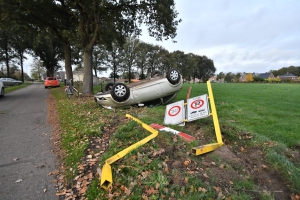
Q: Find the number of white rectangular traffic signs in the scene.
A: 2